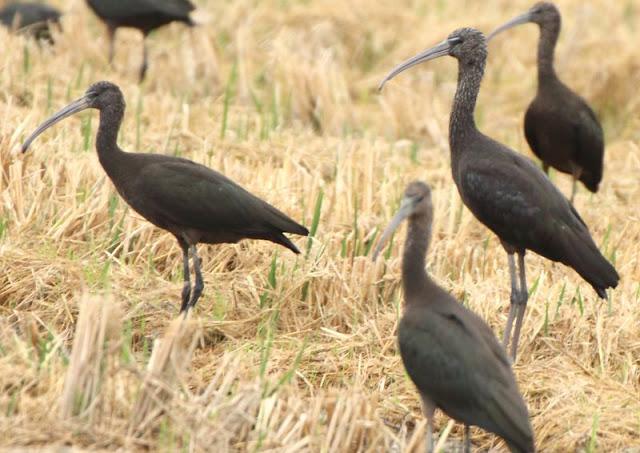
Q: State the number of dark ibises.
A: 6